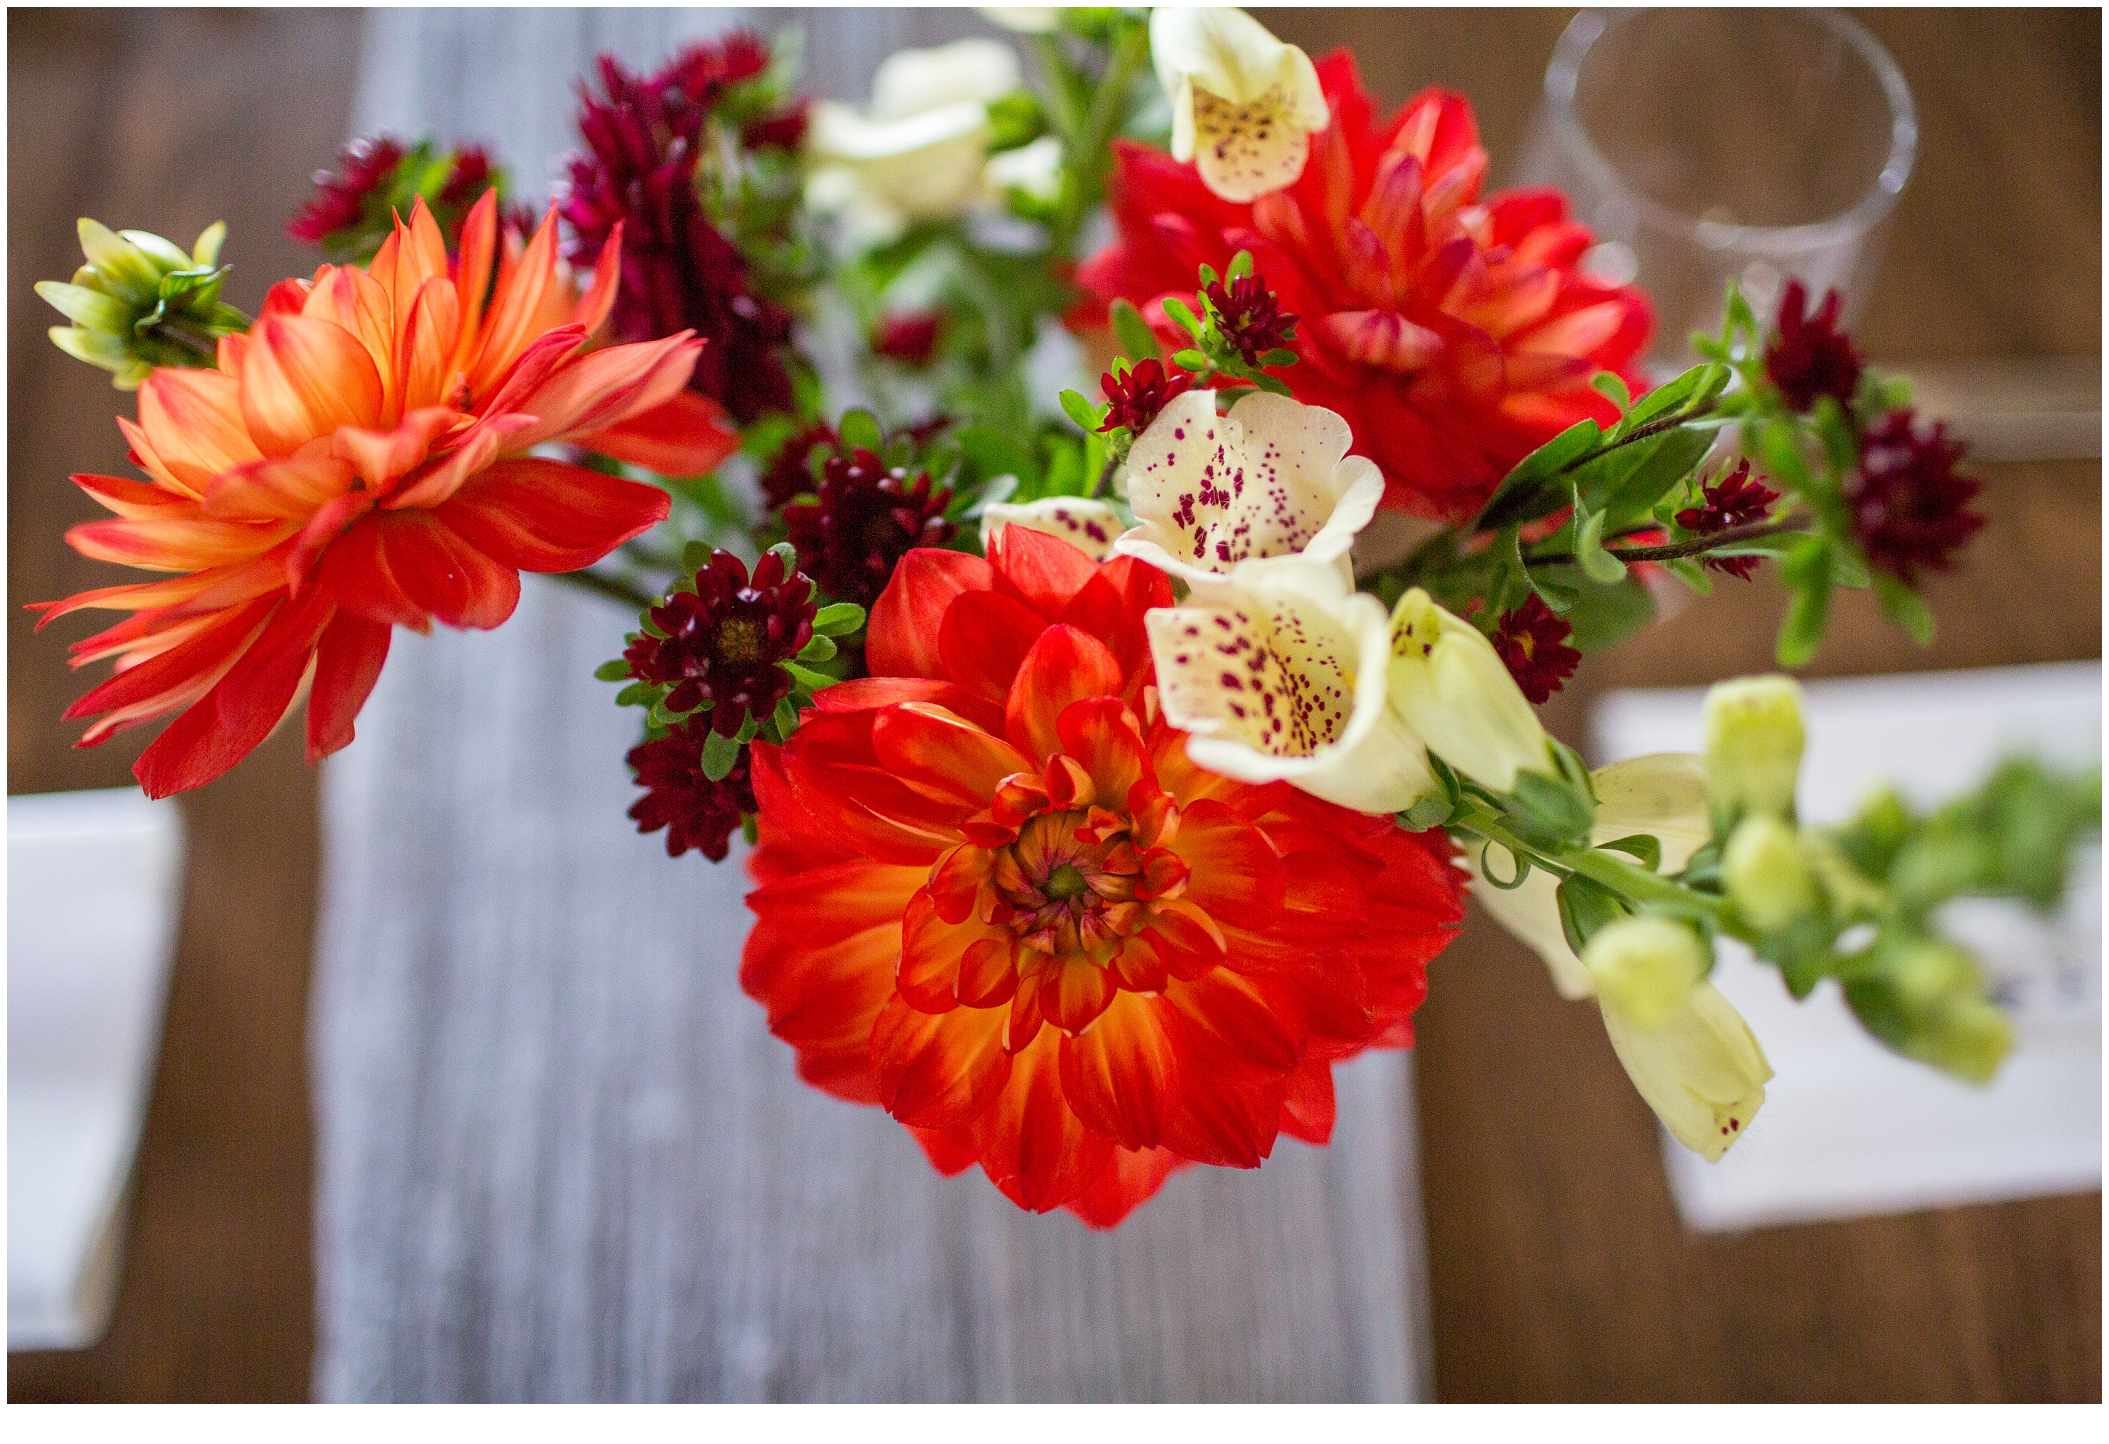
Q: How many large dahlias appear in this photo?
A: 3